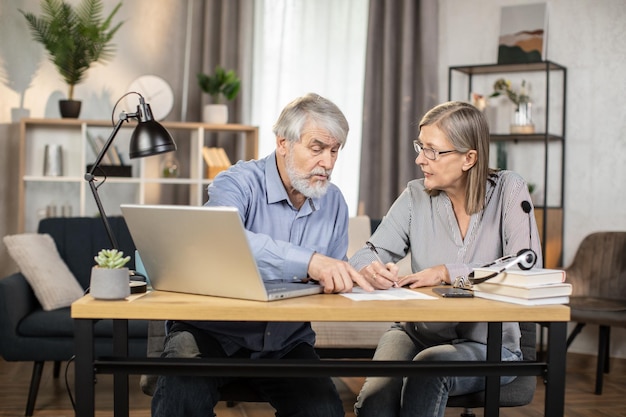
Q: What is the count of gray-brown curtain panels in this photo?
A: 2